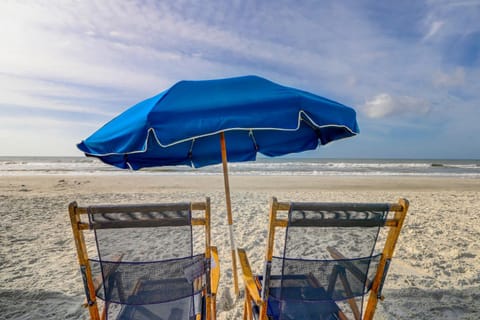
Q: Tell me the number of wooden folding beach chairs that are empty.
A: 2